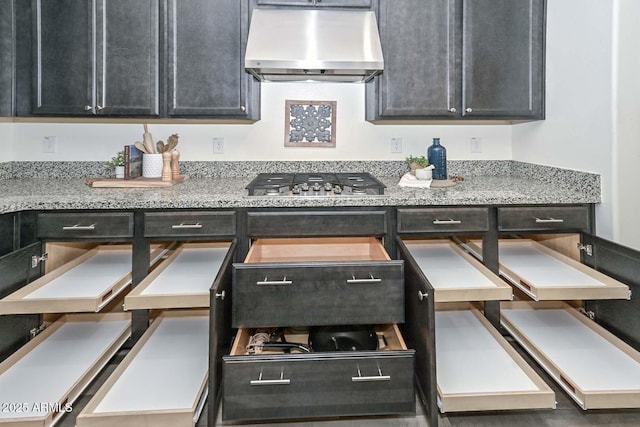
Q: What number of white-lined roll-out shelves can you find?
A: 8